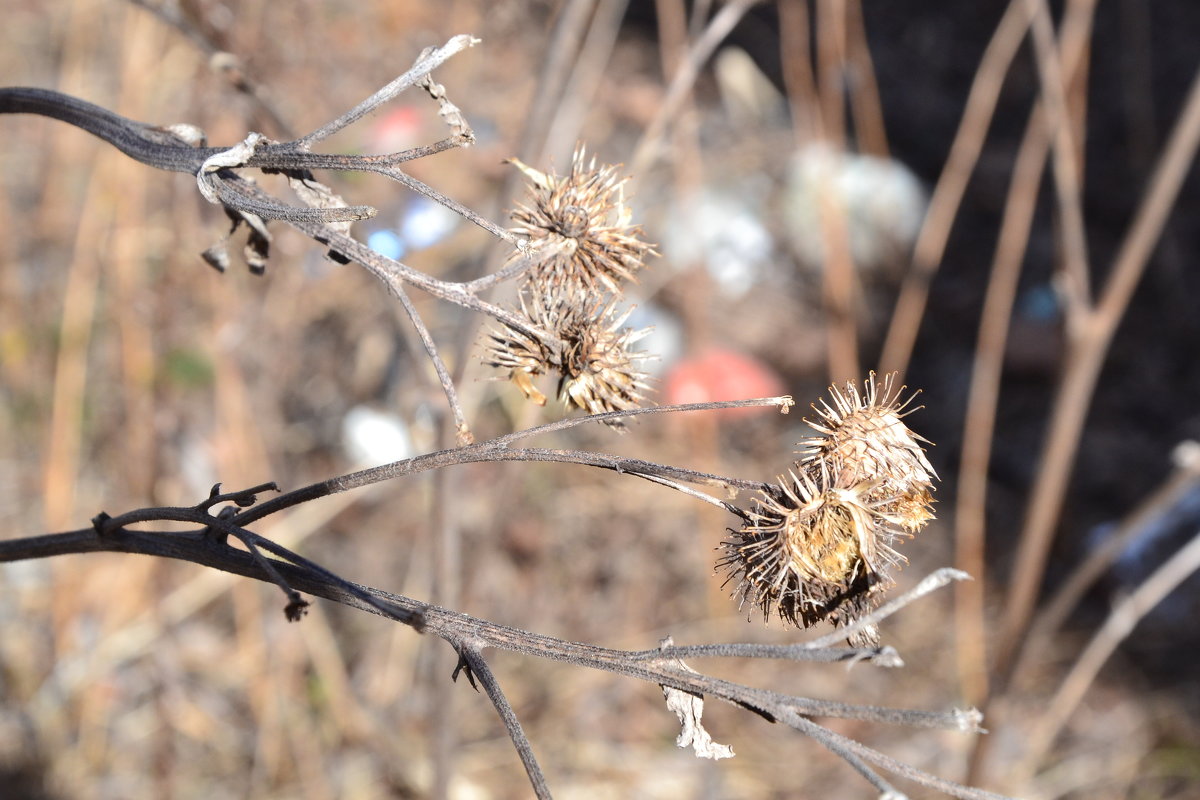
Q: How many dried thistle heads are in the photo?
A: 4